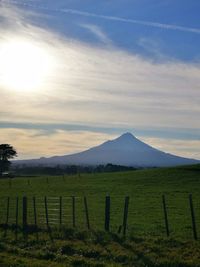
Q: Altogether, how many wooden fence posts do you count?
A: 12